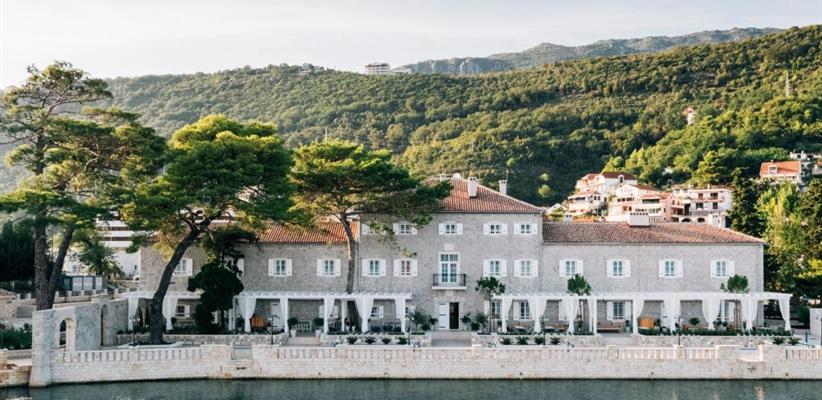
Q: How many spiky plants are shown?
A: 10